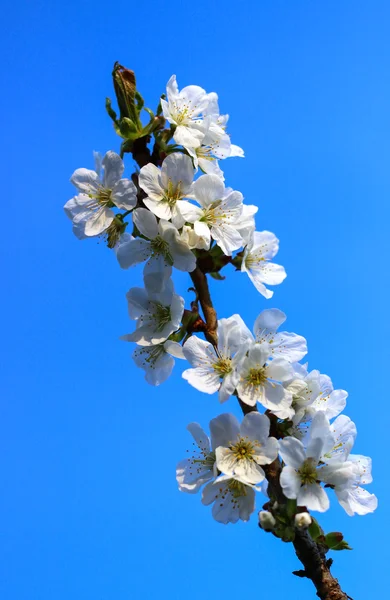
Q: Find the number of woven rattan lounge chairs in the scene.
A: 0